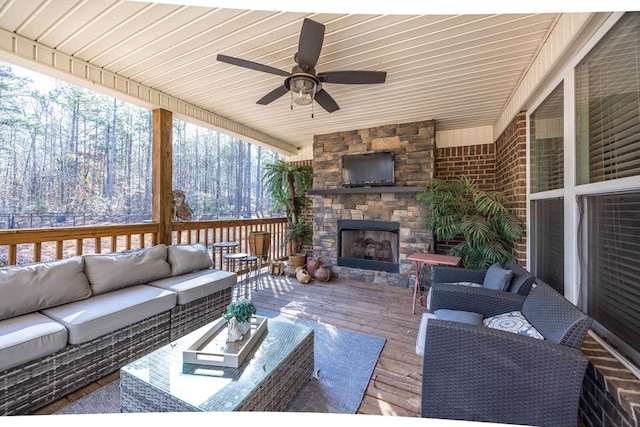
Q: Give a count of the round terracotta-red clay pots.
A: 2